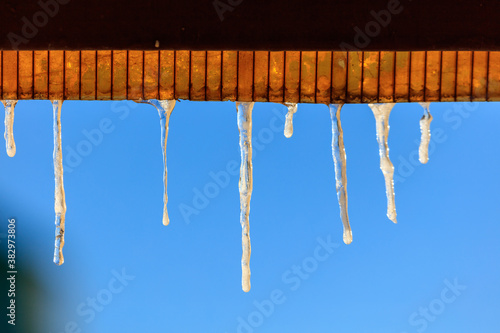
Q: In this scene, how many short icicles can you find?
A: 3